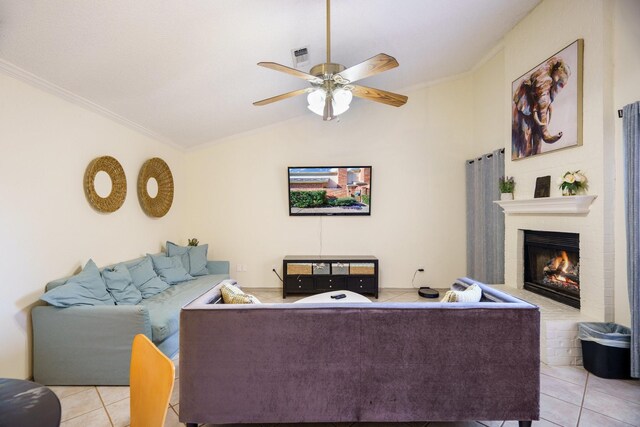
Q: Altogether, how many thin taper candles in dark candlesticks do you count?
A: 0